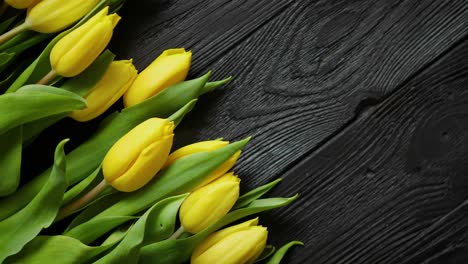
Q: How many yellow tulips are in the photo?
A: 9